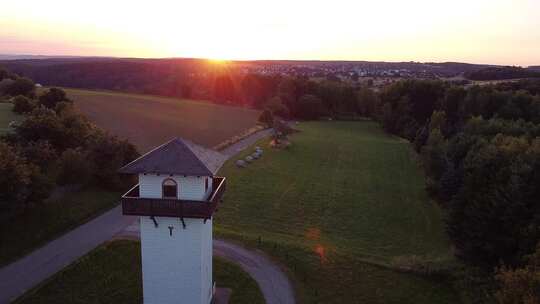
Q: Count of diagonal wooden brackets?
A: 3